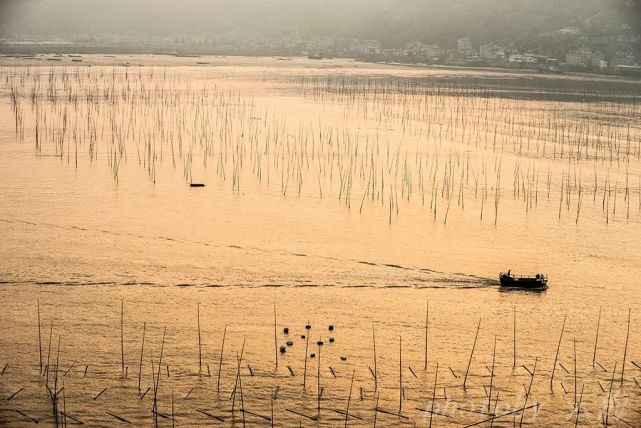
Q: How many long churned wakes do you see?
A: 2